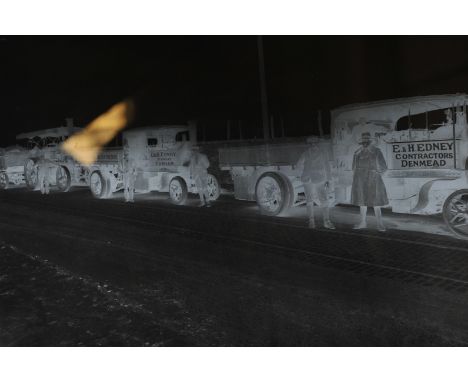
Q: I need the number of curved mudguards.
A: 1